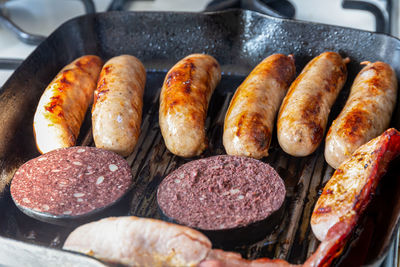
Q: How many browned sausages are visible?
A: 6